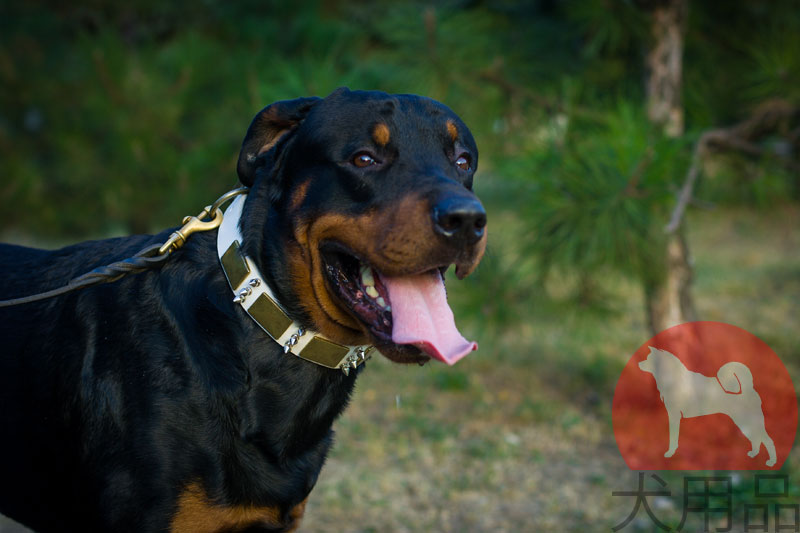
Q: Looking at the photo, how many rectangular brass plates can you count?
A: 3